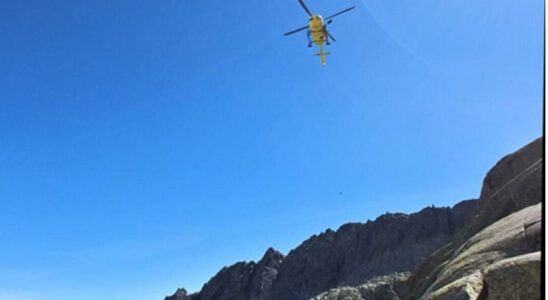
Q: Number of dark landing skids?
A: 2